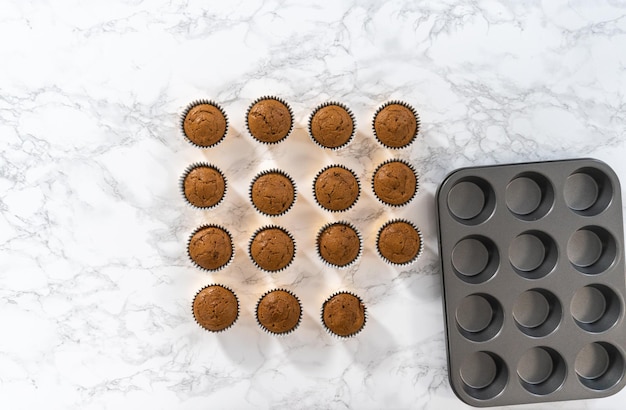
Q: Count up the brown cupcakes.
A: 15